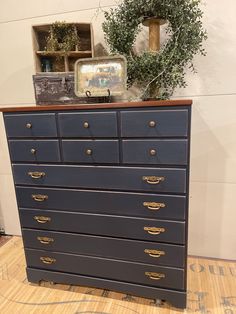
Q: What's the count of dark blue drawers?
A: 11